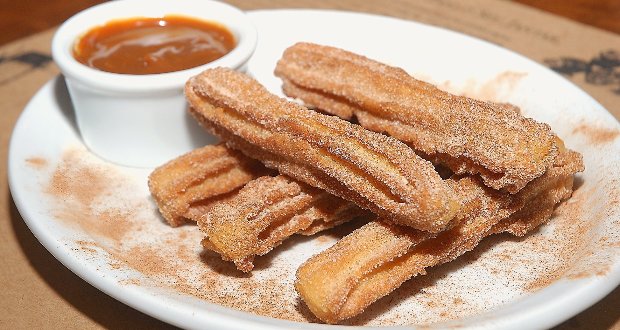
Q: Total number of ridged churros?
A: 5